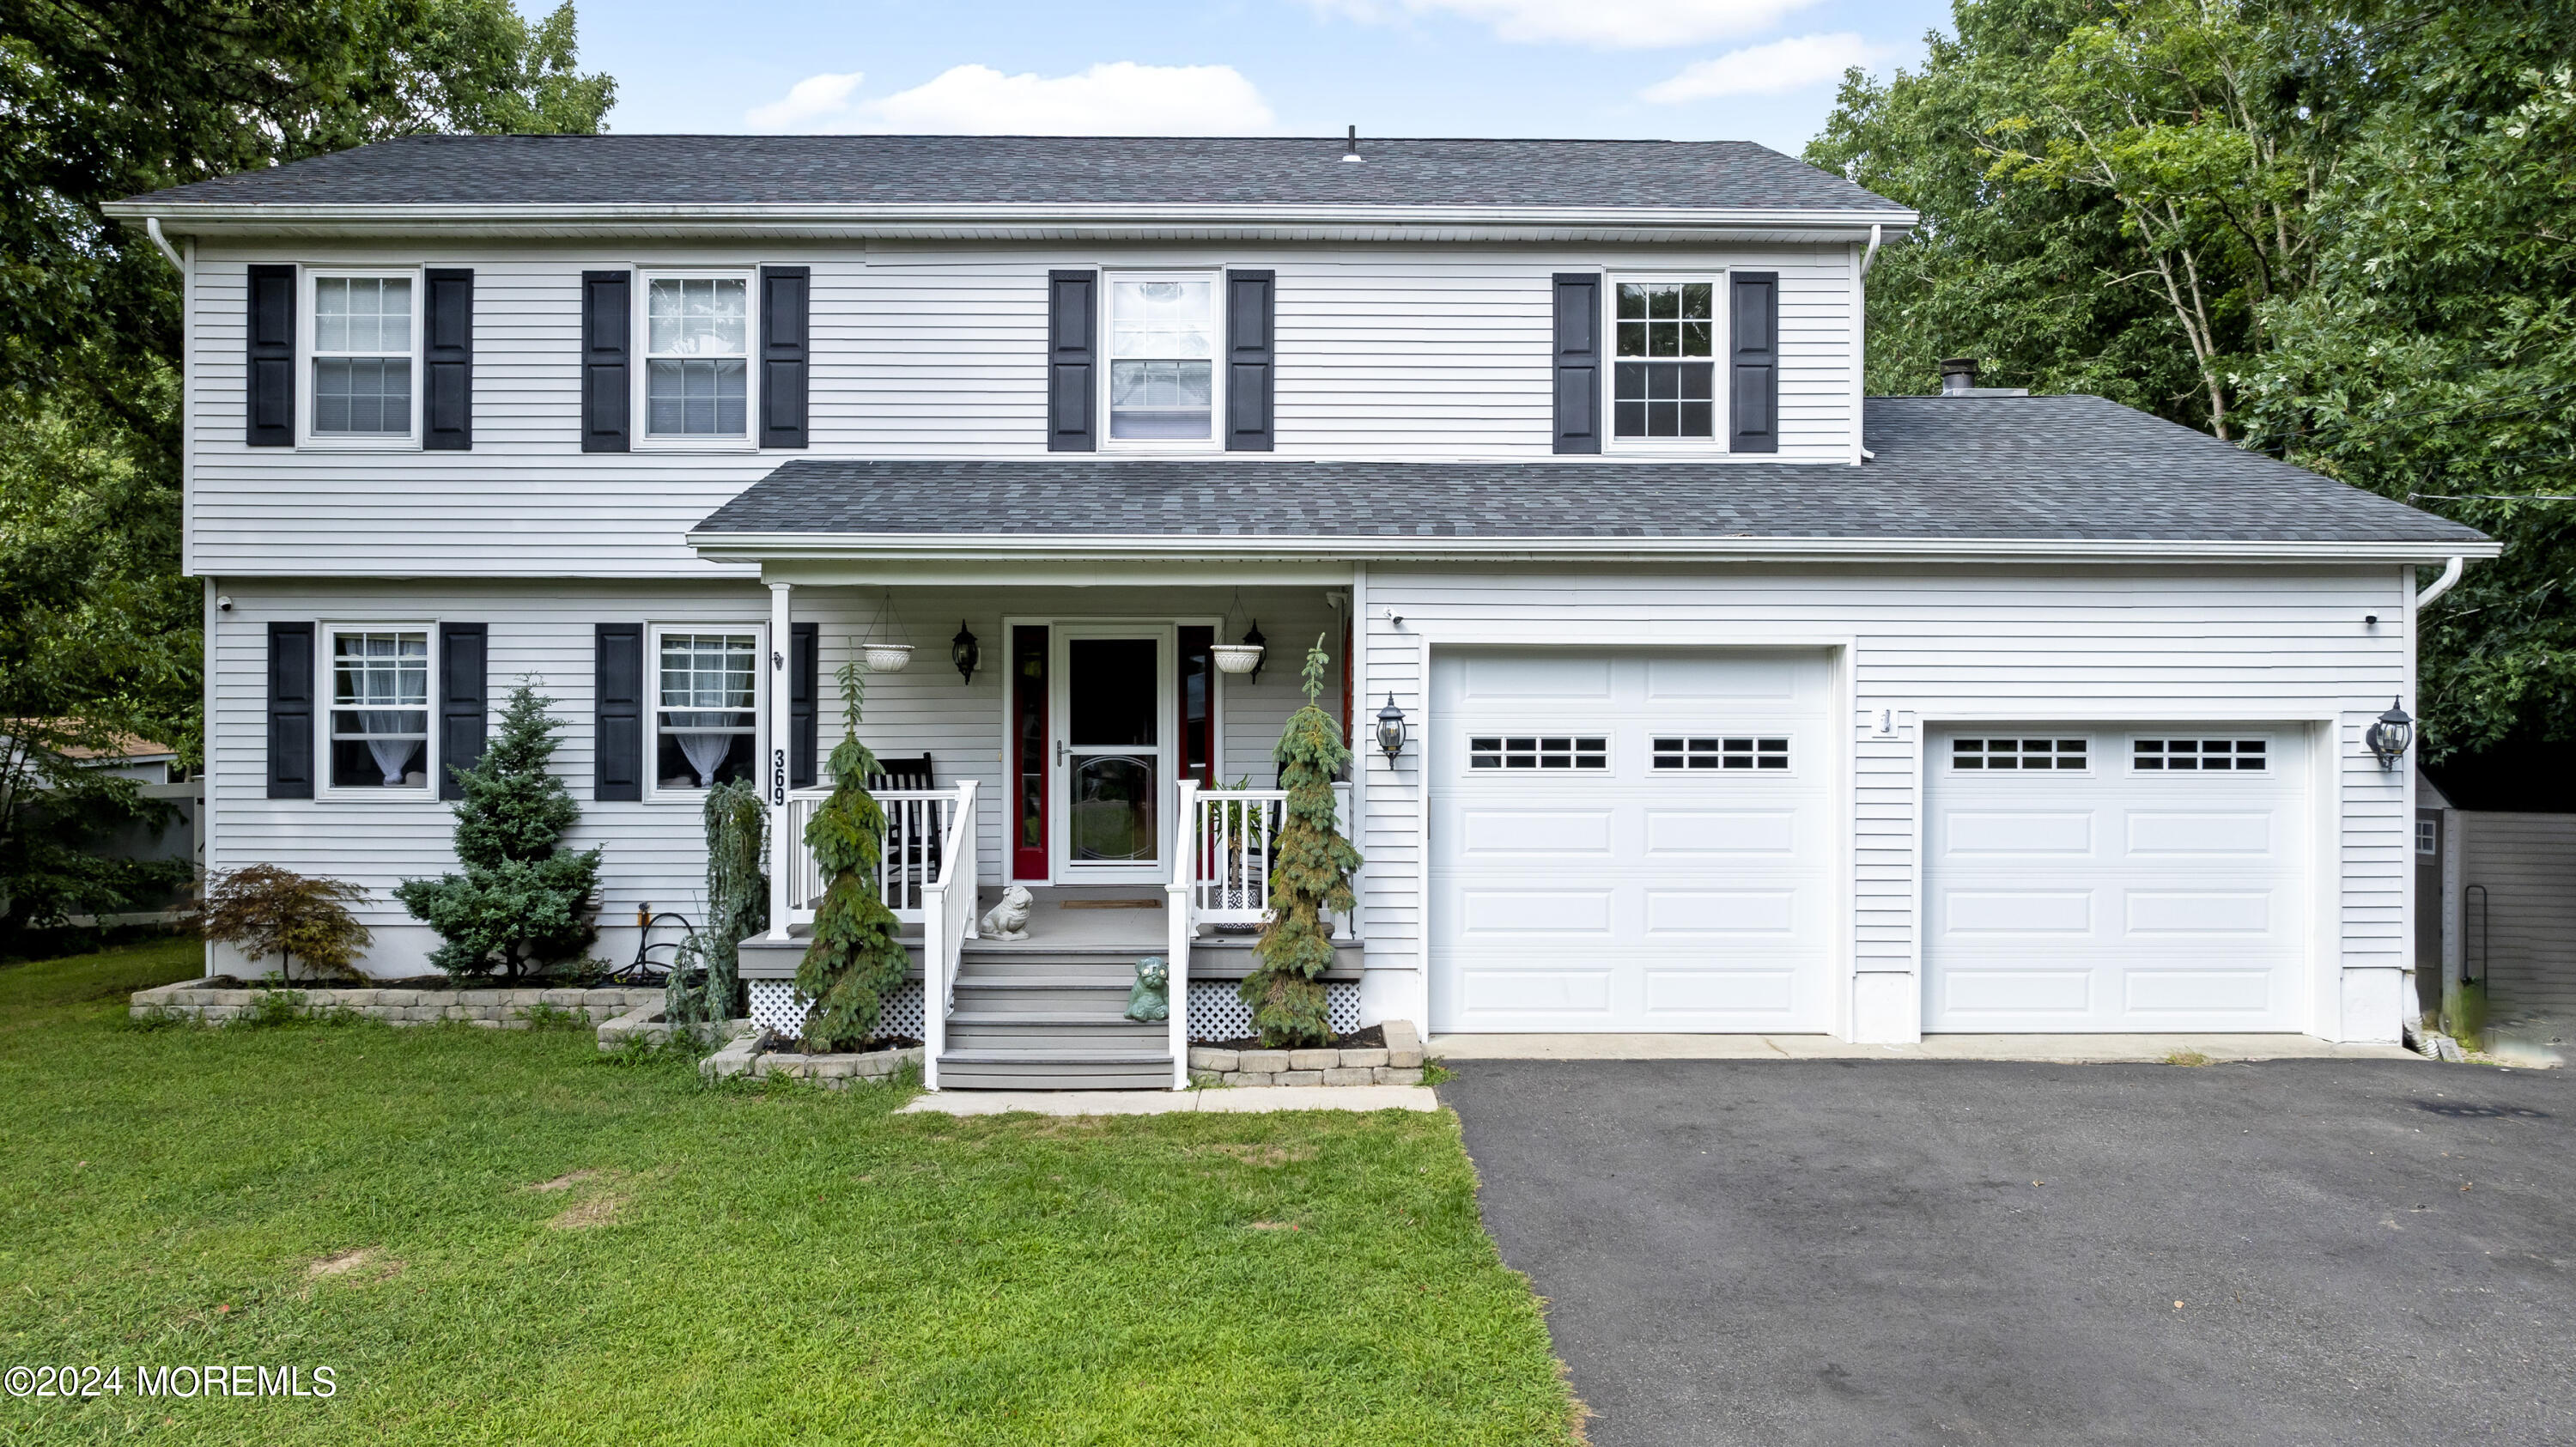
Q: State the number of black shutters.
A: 12